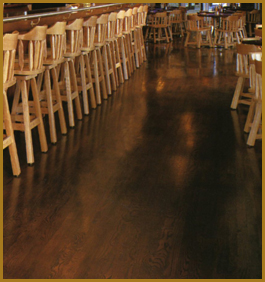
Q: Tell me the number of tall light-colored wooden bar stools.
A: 12